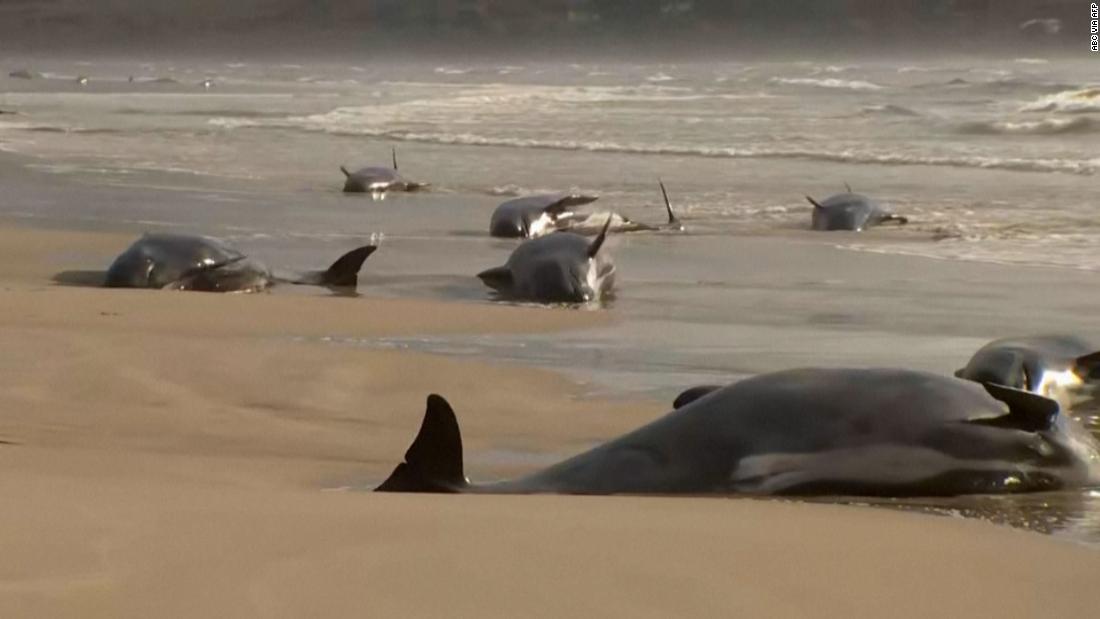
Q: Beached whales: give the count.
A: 7